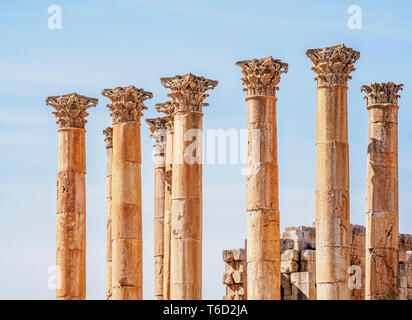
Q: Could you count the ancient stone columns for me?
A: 9